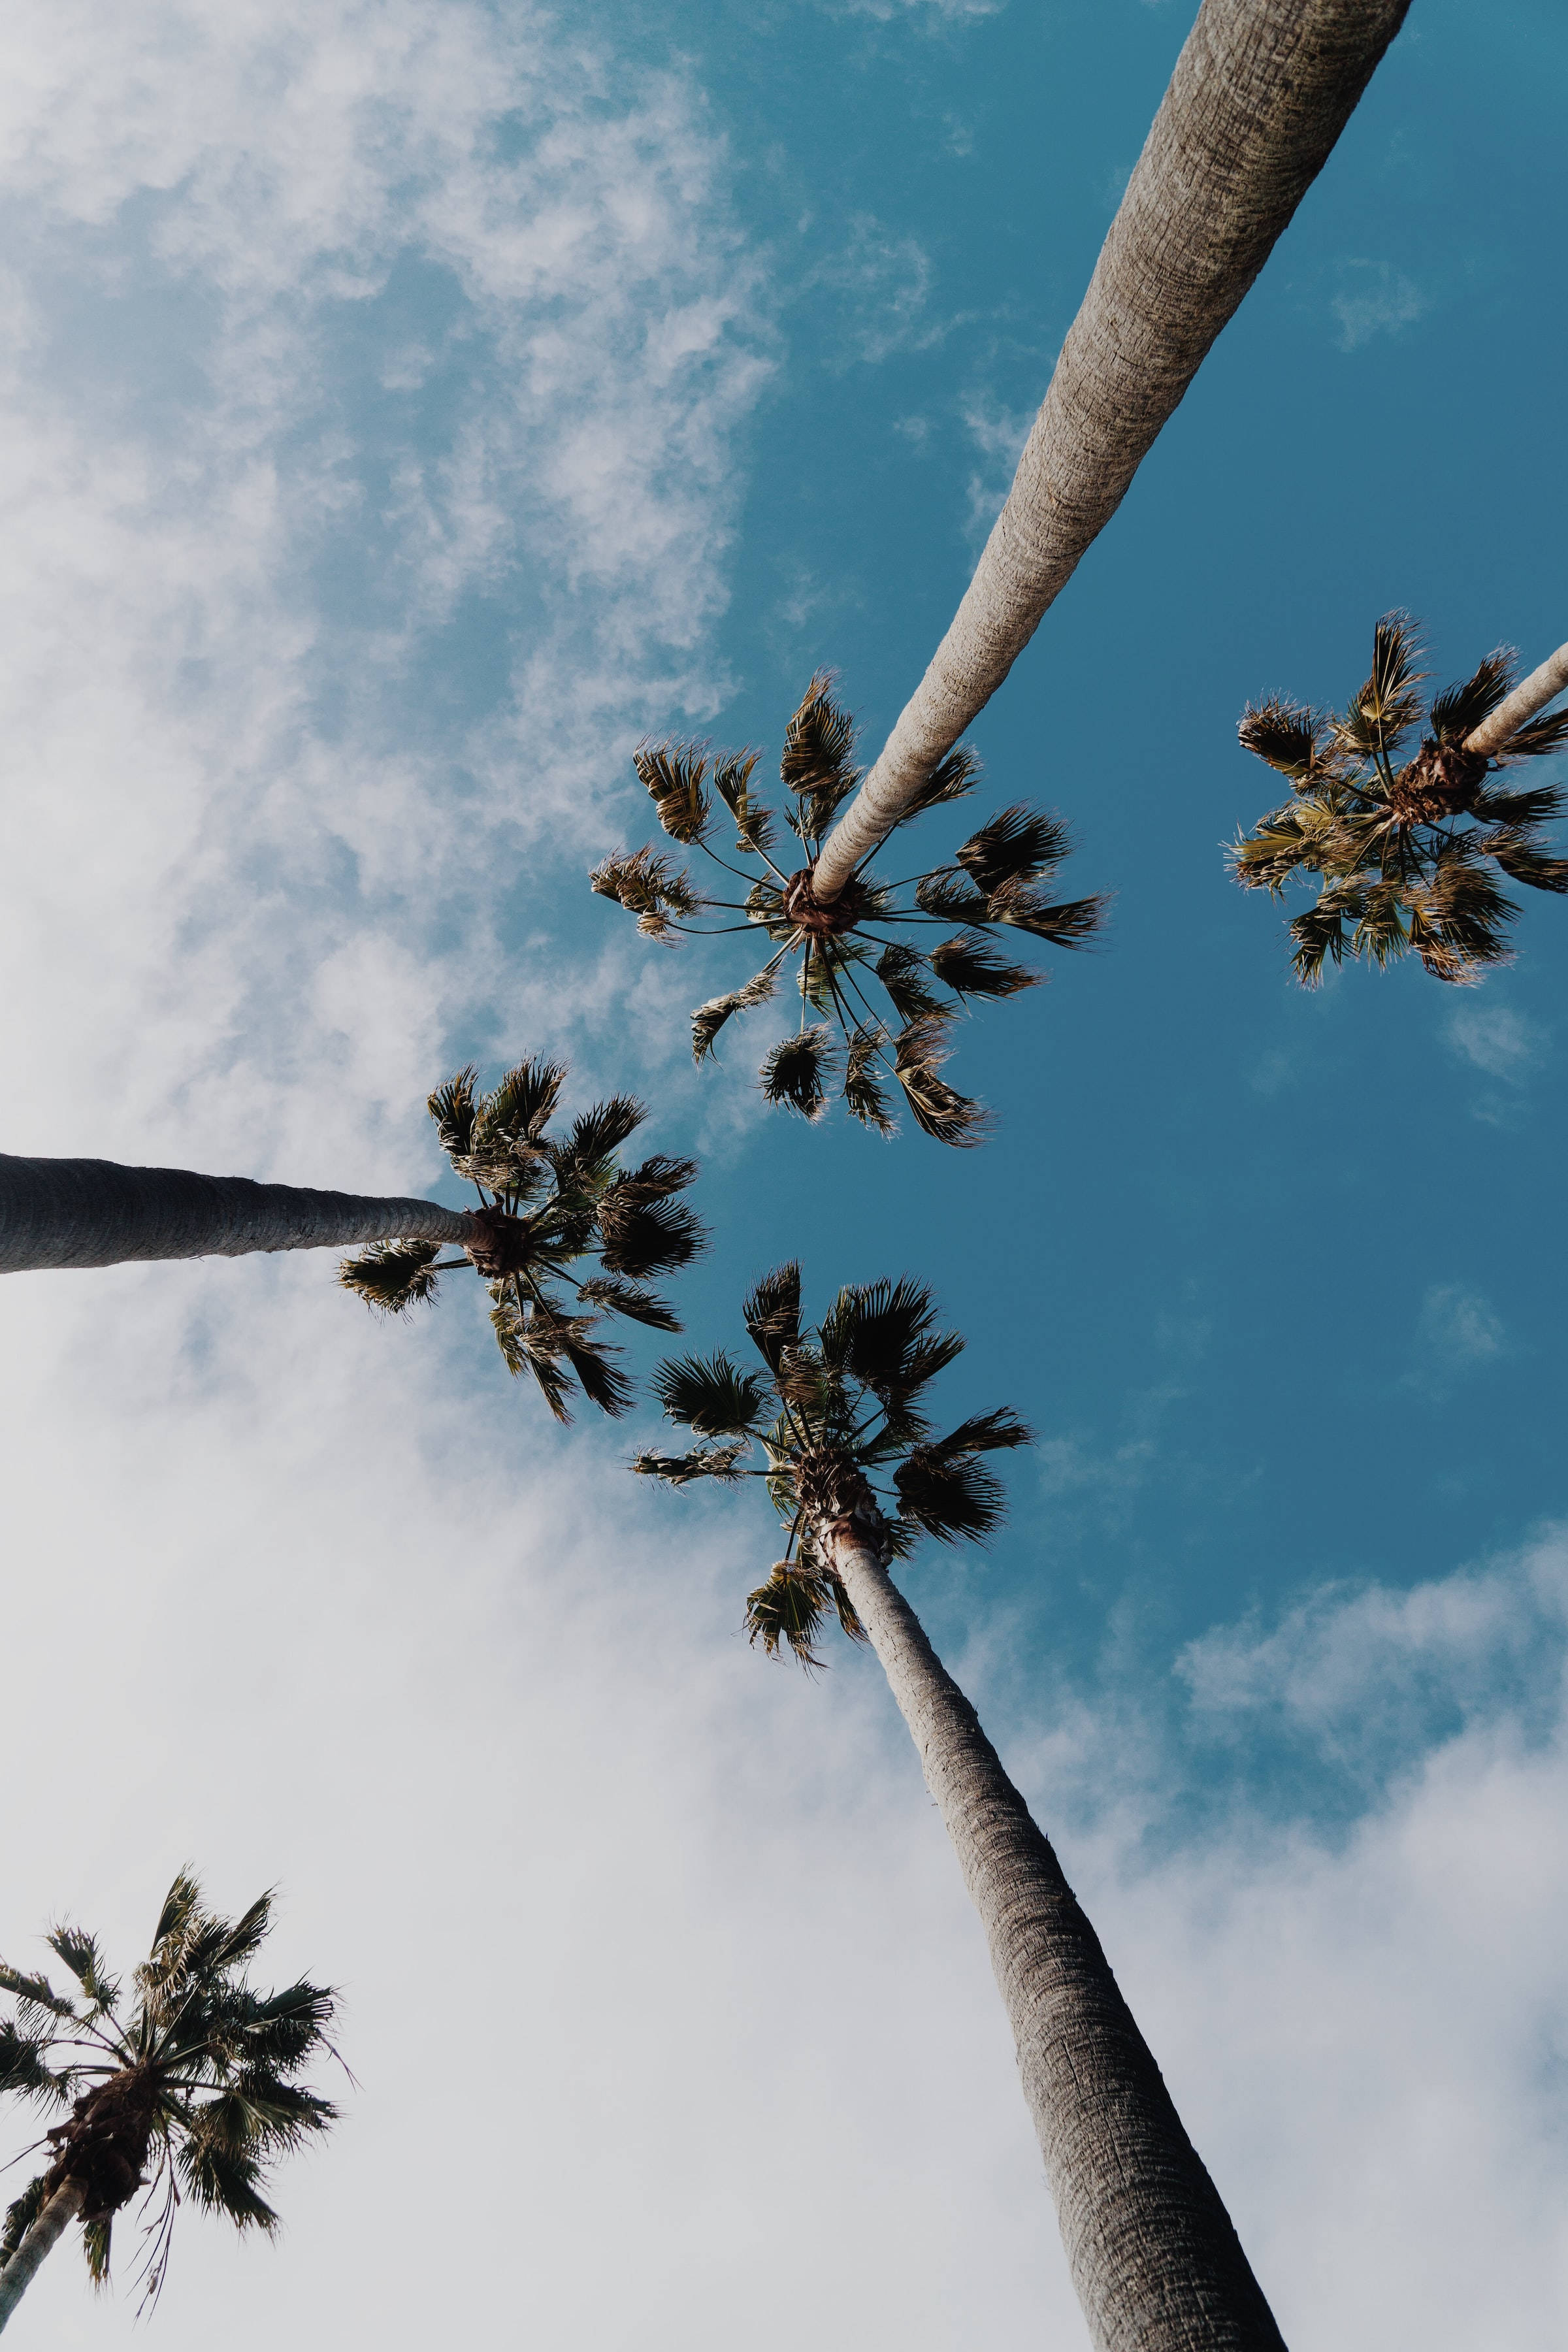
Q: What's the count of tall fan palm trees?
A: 5